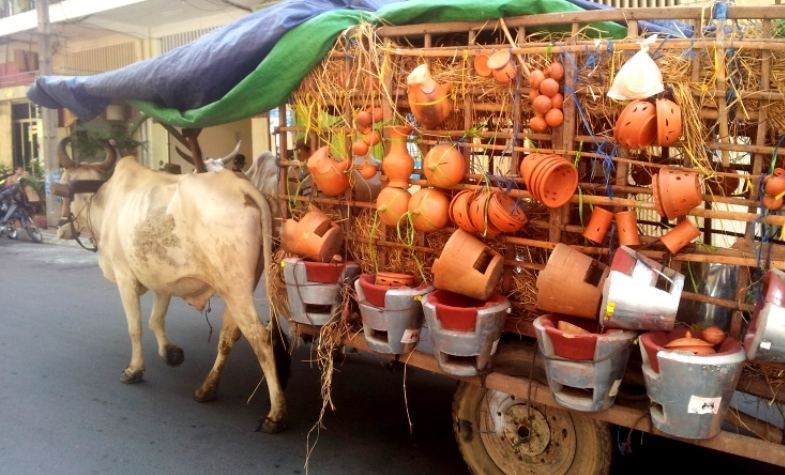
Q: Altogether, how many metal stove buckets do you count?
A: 7